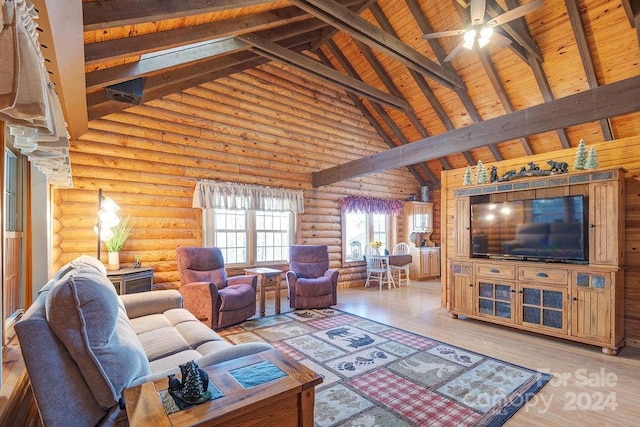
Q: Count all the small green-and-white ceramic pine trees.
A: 4